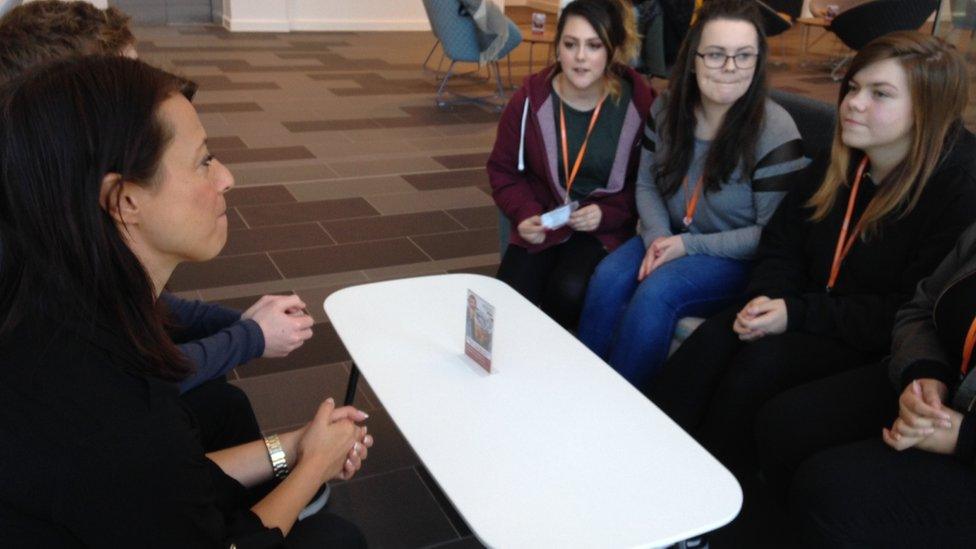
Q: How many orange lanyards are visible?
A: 4